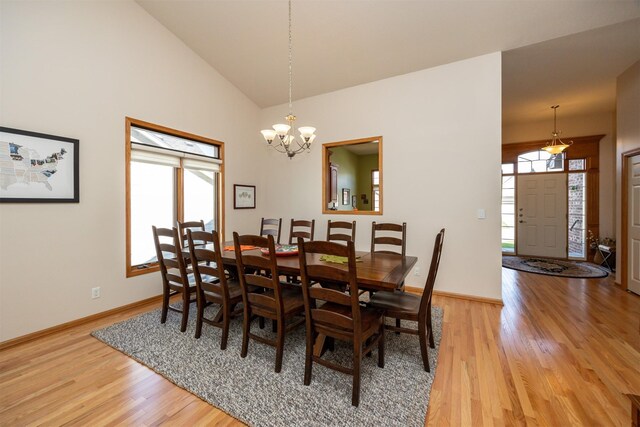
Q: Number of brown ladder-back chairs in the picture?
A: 10